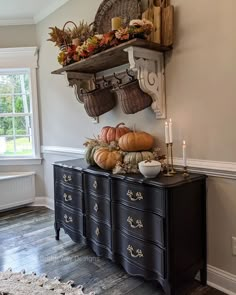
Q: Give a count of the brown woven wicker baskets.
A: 2